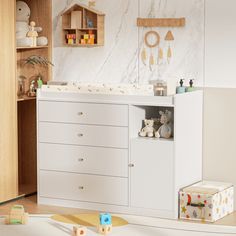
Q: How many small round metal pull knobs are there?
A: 5